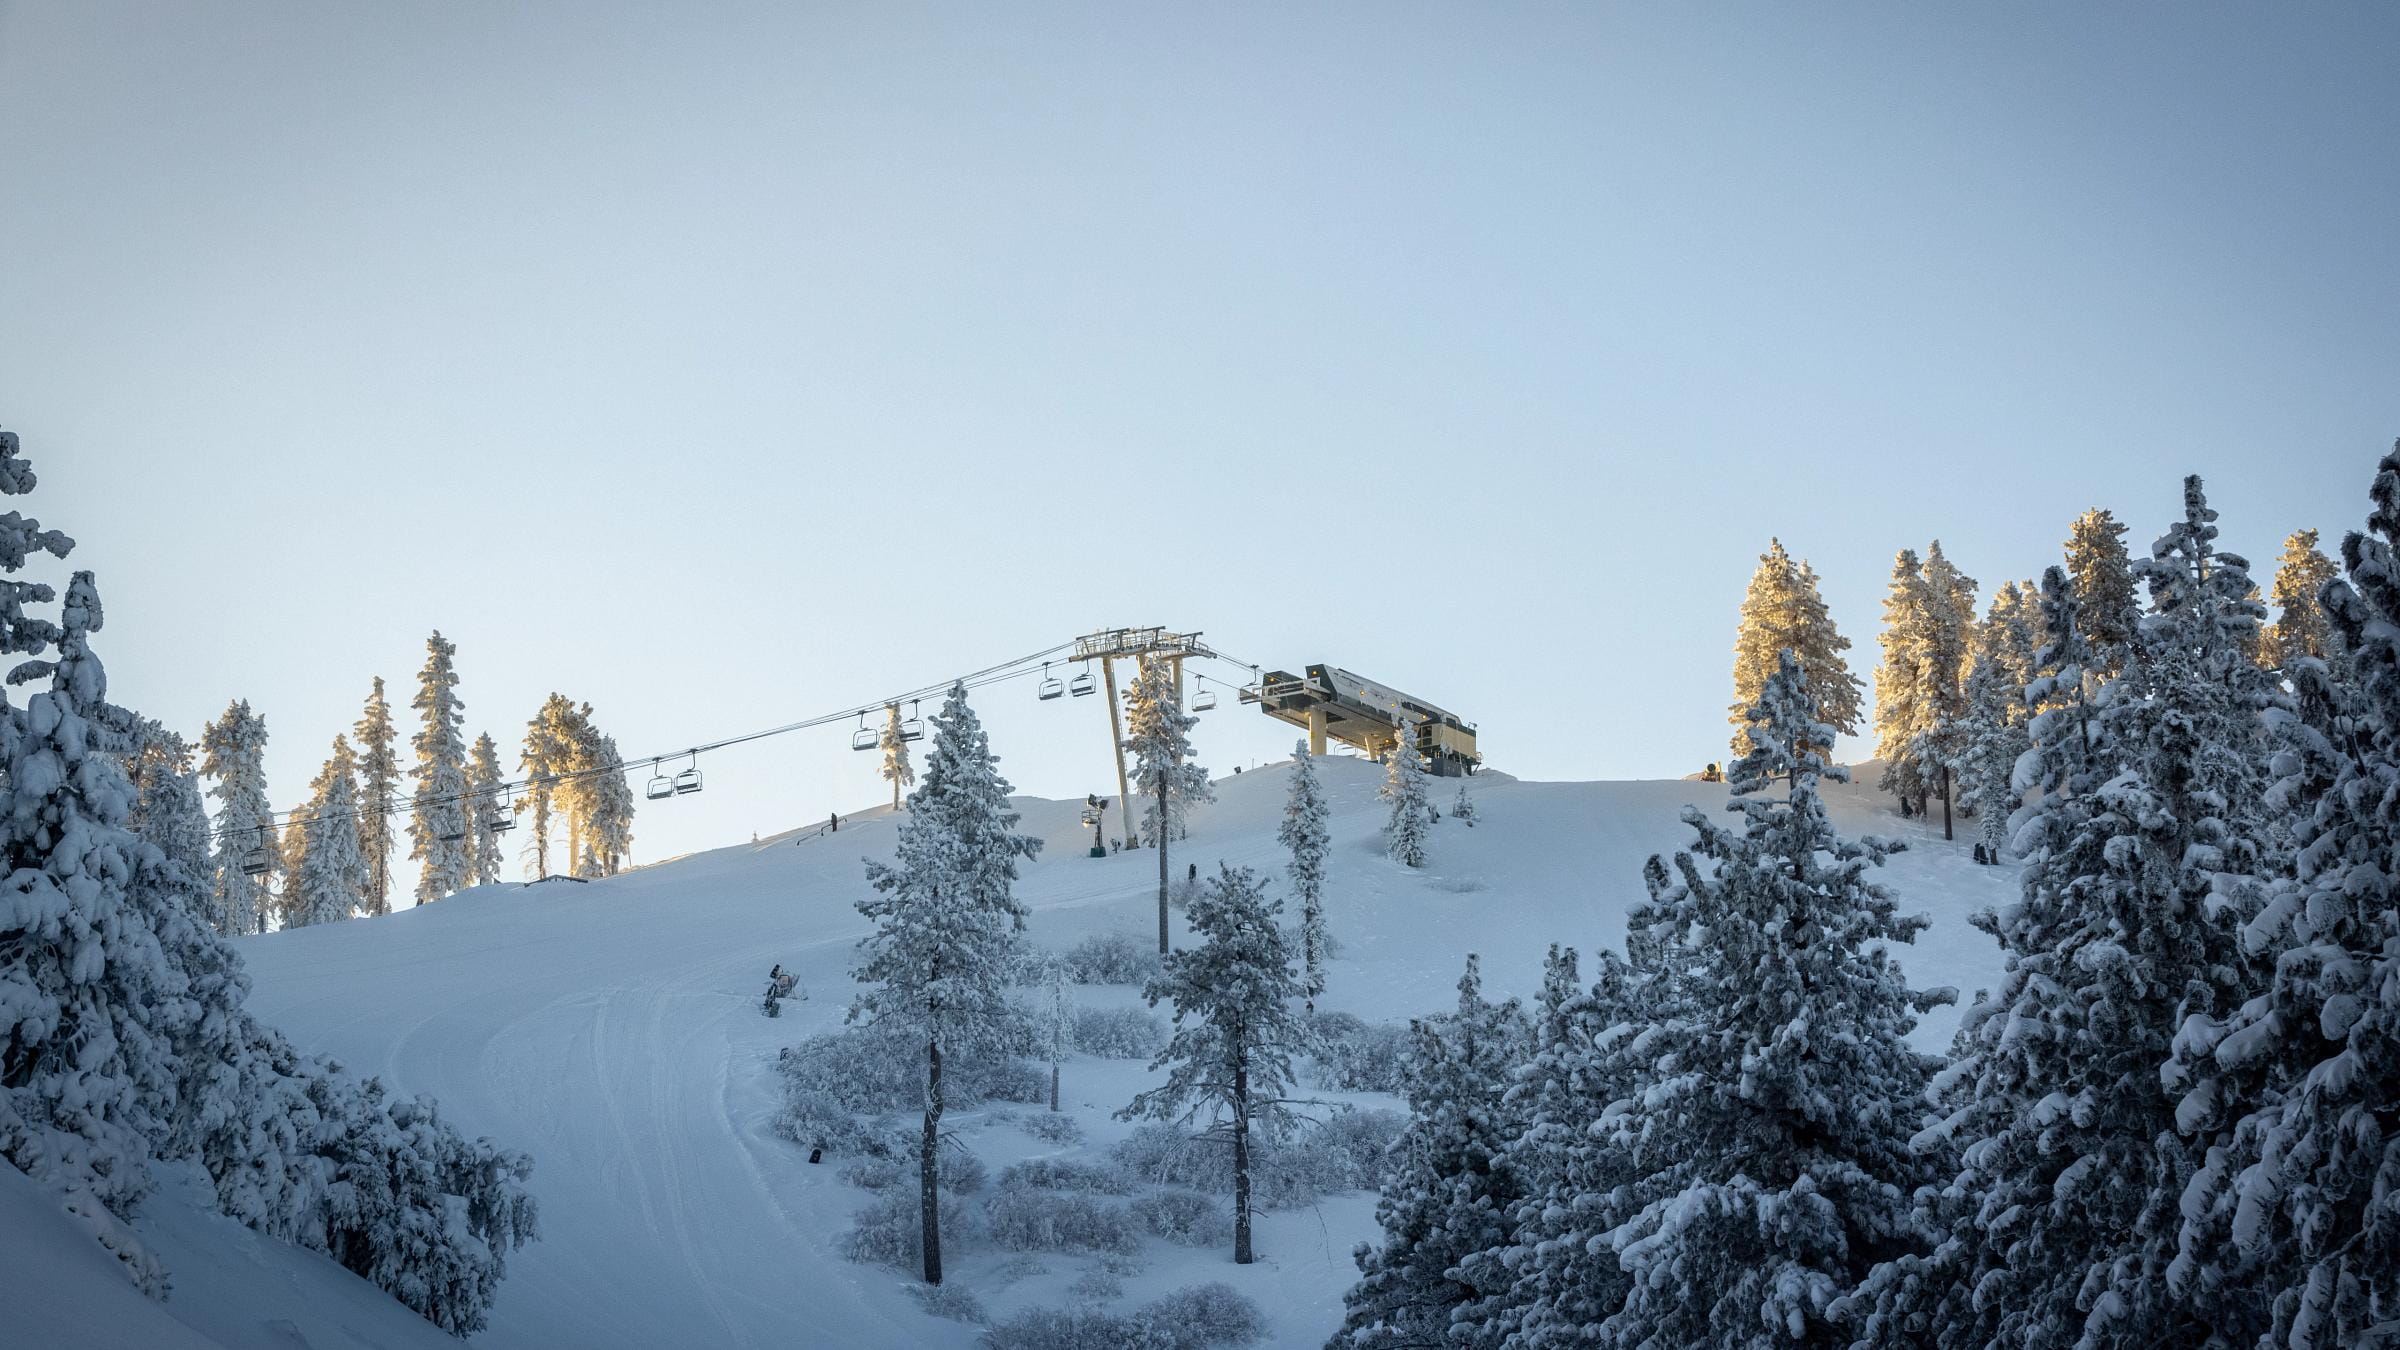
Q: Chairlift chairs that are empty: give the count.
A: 11